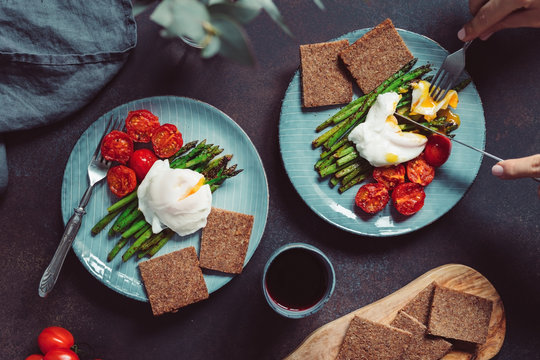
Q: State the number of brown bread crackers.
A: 8